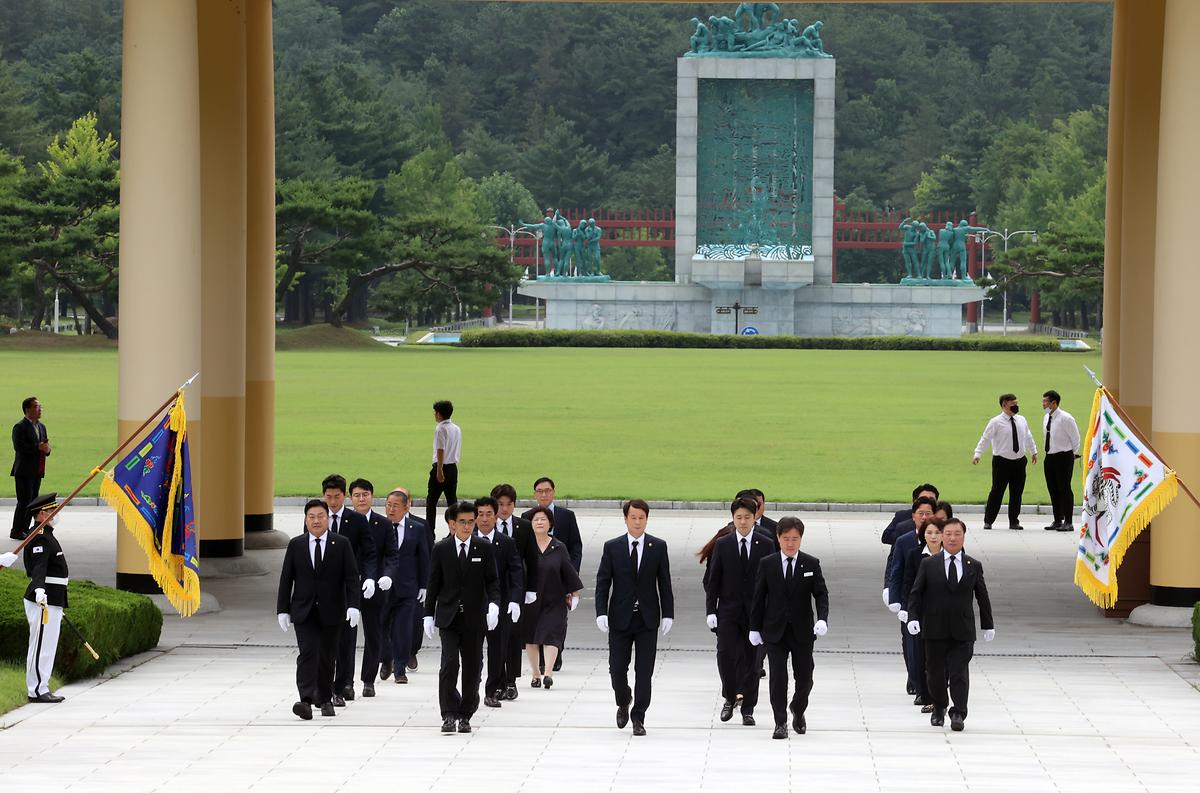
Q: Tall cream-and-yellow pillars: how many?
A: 6